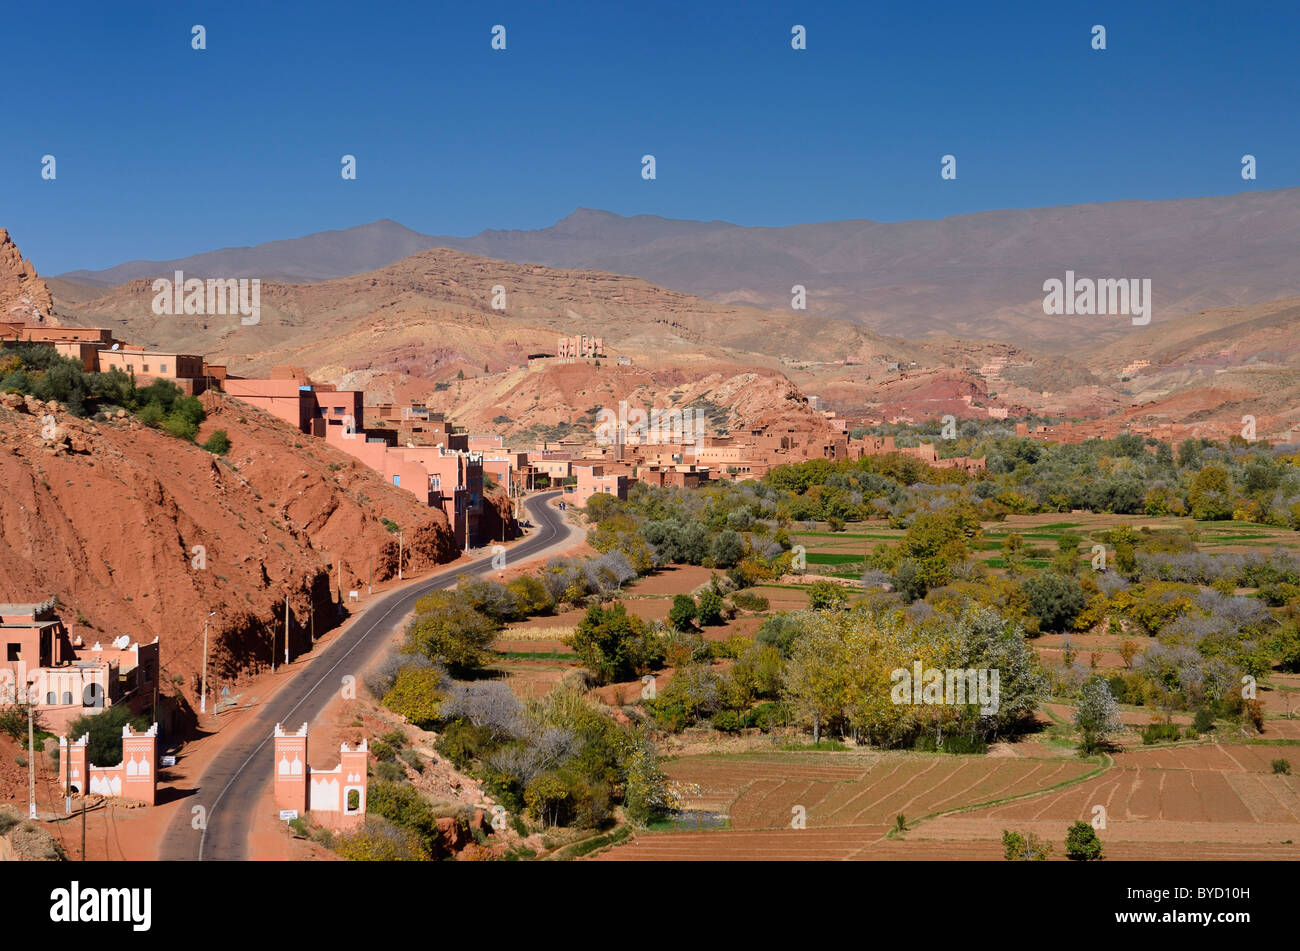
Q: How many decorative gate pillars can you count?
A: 4